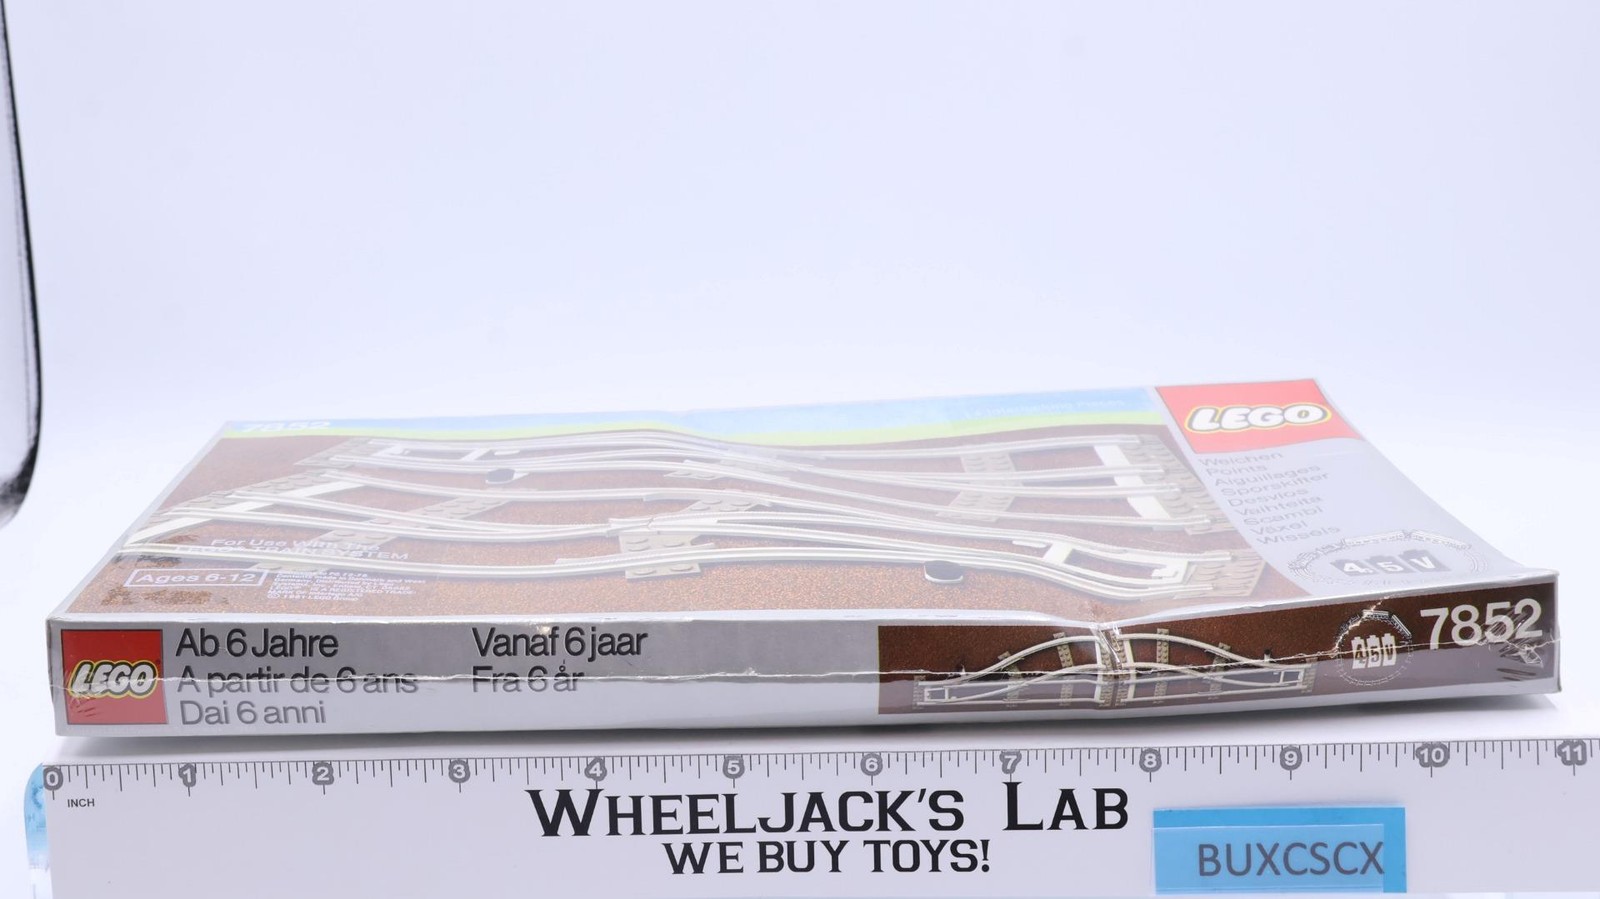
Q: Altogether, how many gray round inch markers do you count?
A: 12